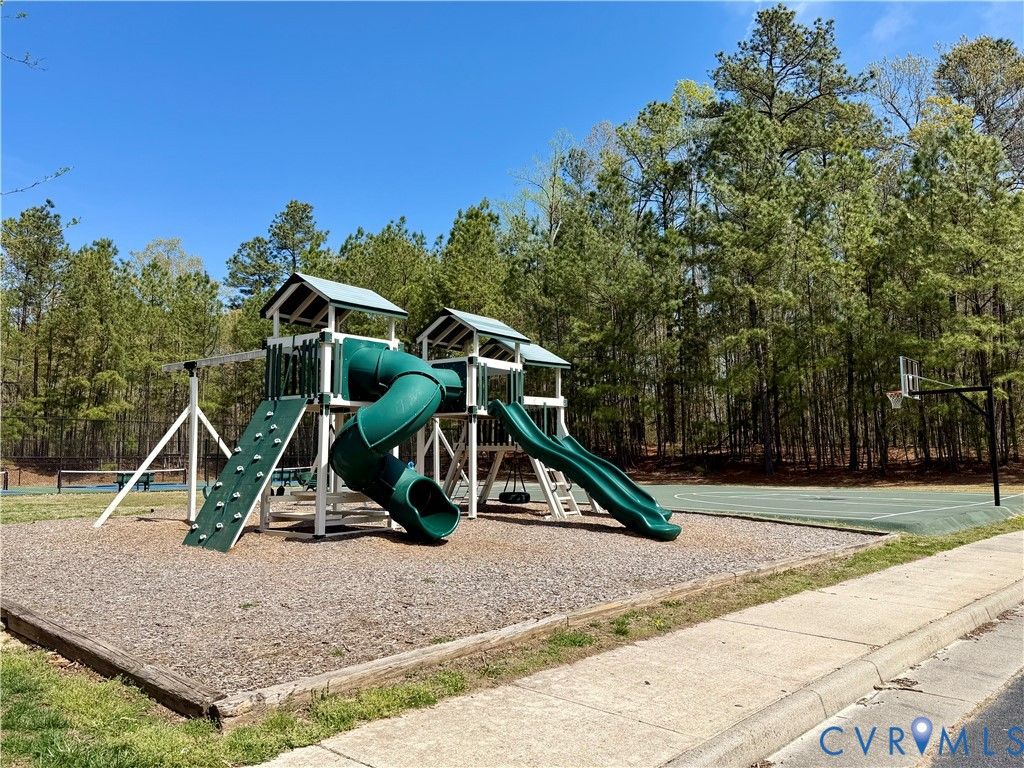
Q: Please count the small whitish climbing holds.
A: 15